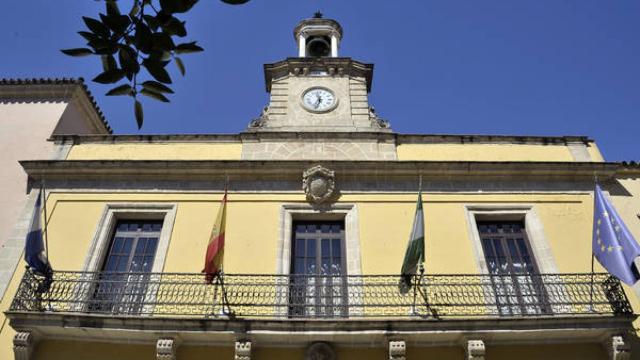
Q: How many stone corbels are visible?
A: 6